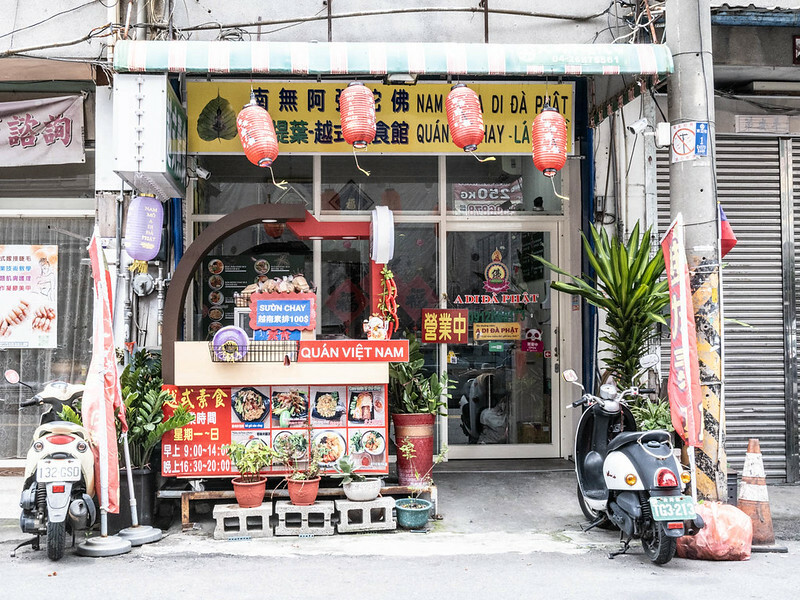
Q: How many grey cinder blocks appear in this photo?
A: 3